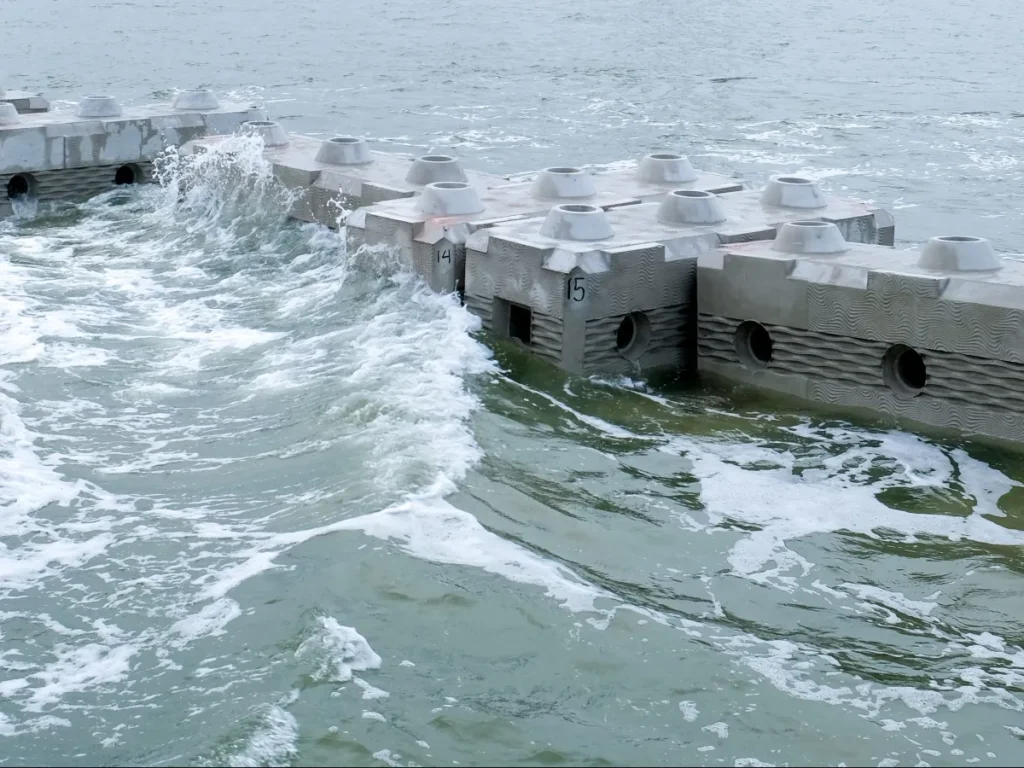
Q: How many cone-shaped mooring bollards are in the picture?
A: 14